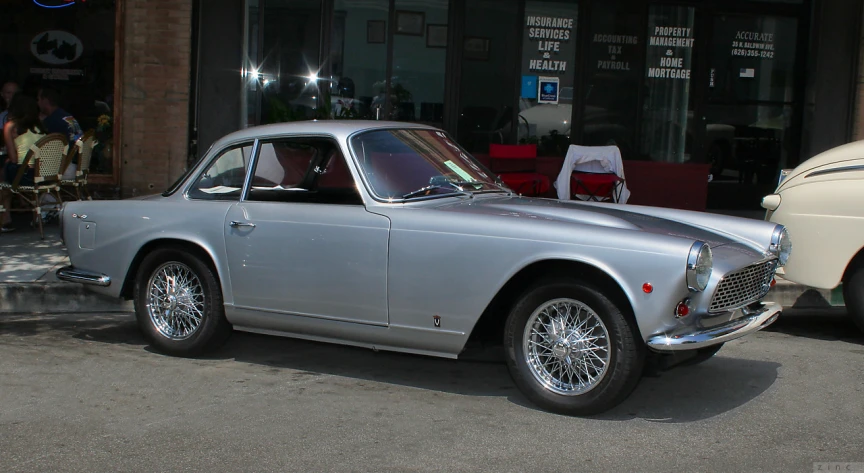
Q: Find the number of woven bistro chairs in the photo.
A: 2